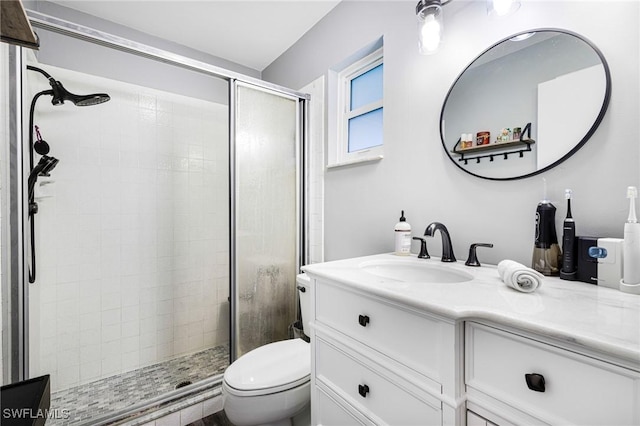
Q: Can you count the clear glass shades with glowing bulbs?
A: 2